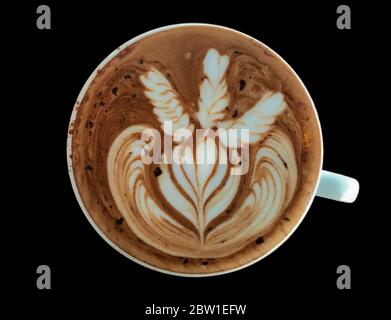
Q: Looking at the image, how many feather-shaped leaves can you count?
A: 3